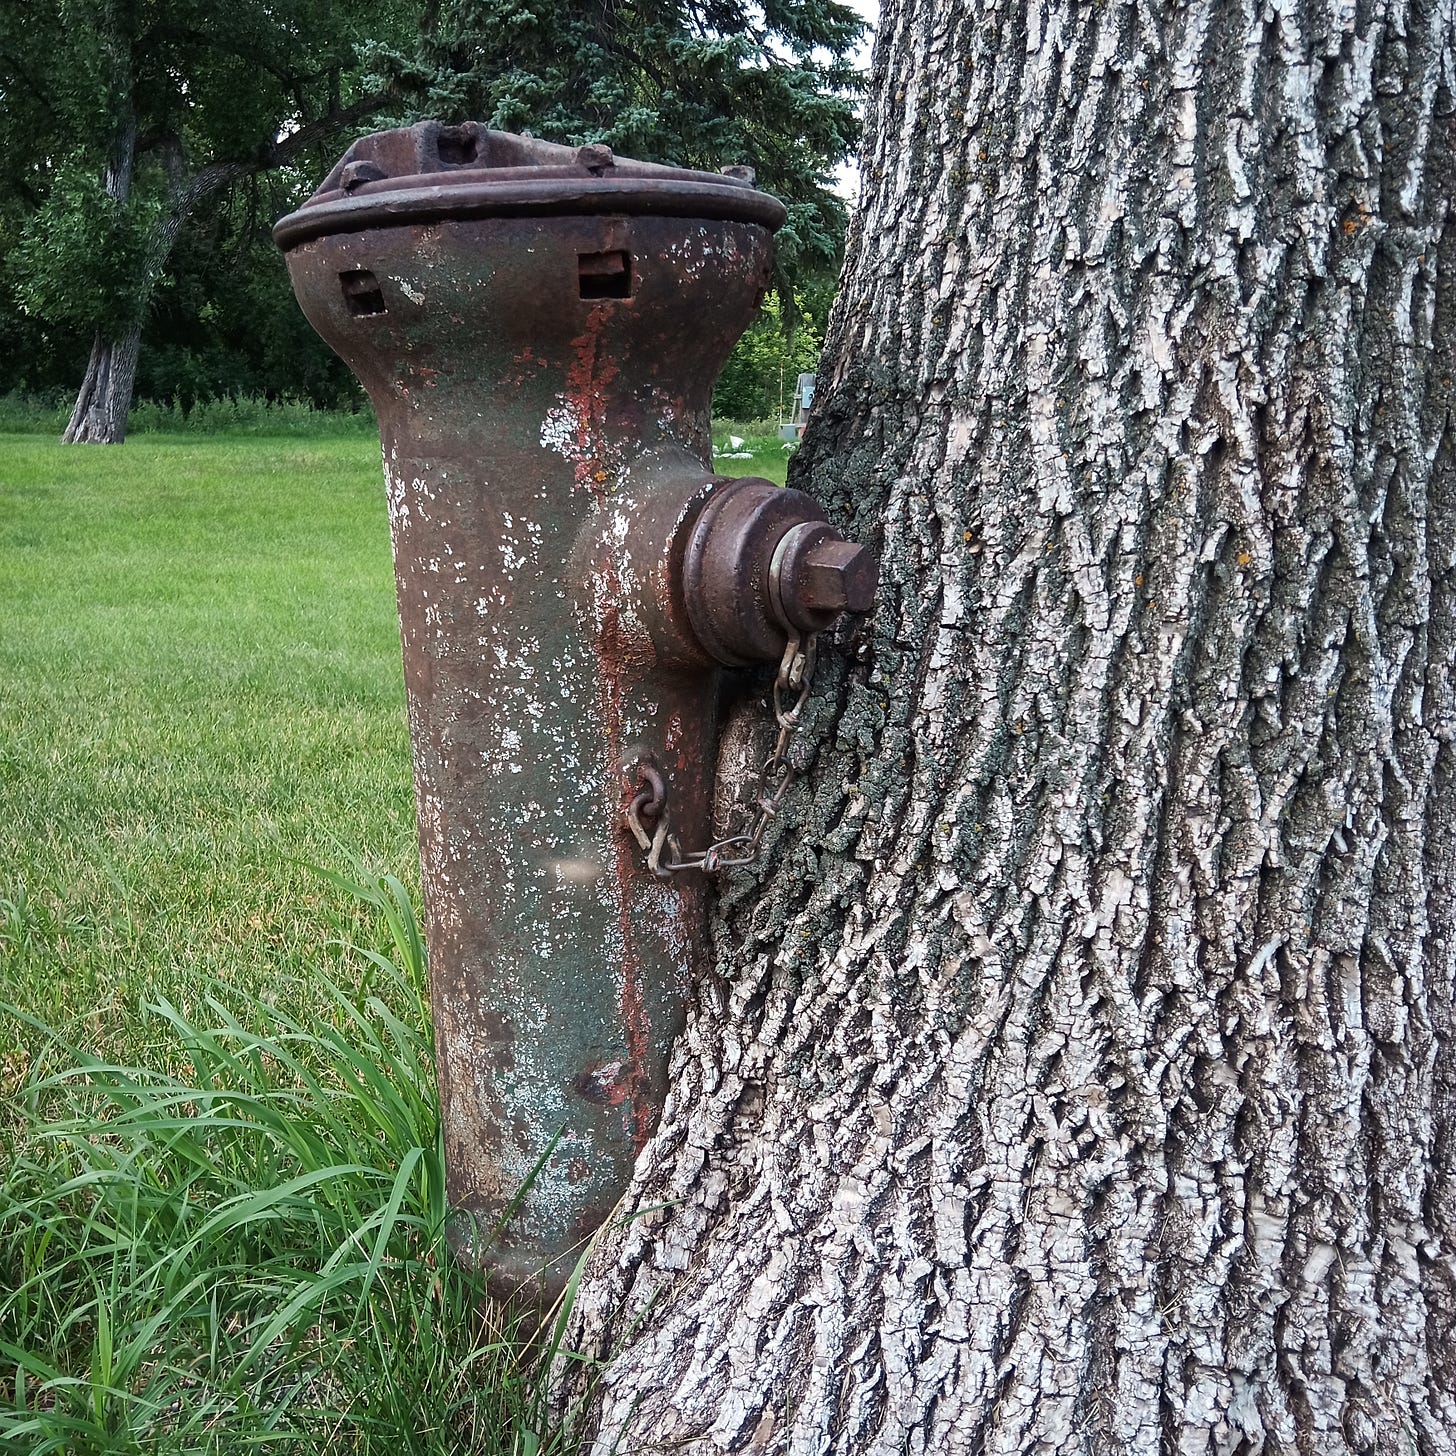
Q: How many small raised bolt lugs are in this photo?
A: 3